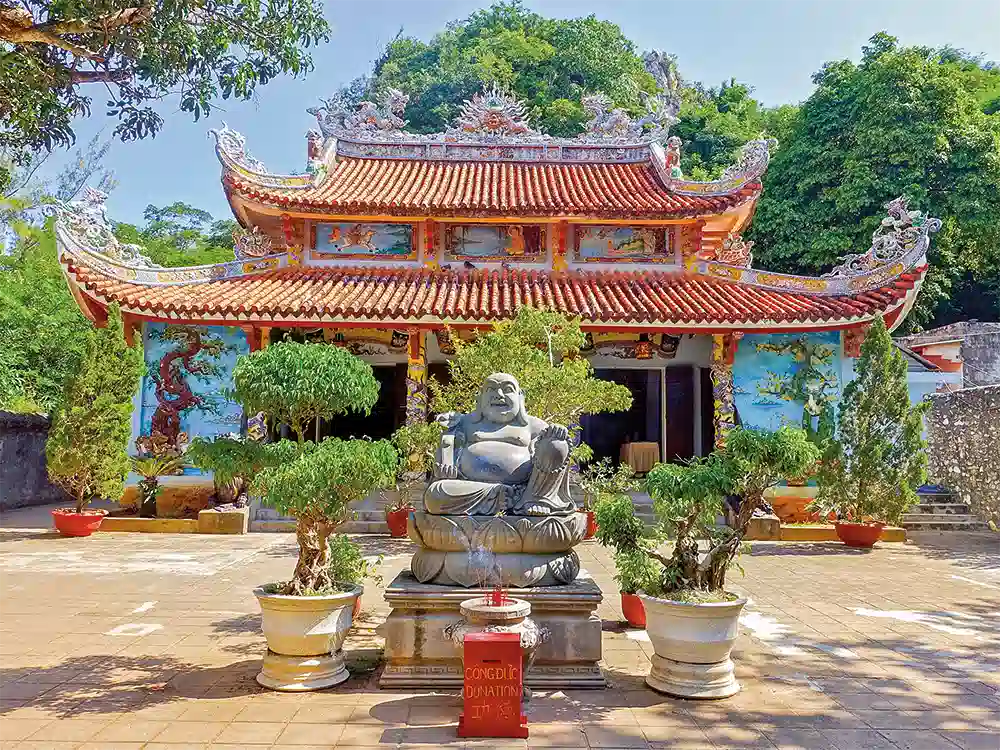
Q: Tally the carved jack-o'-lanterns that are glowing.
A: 0